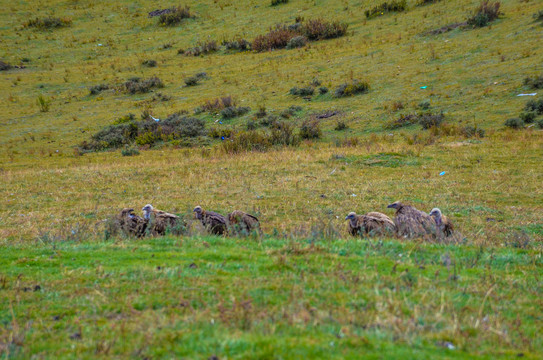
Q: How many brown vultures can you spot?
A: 7